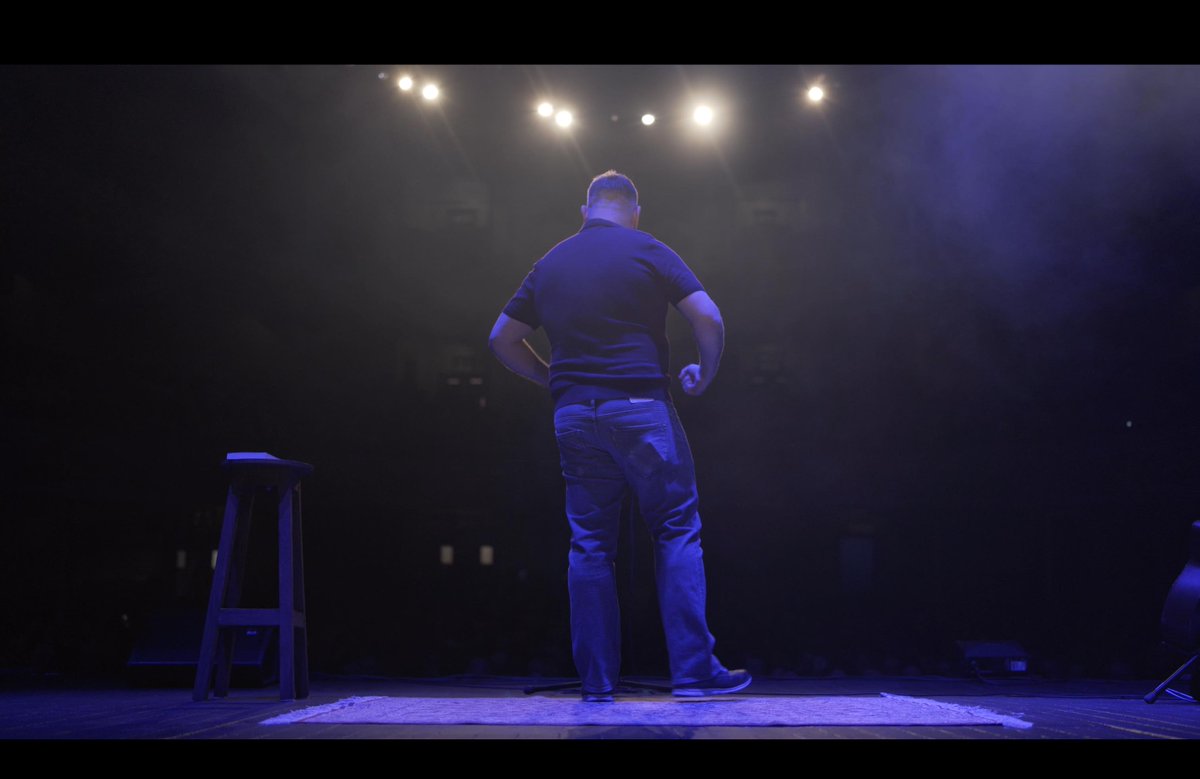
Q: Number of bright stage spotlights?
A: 7